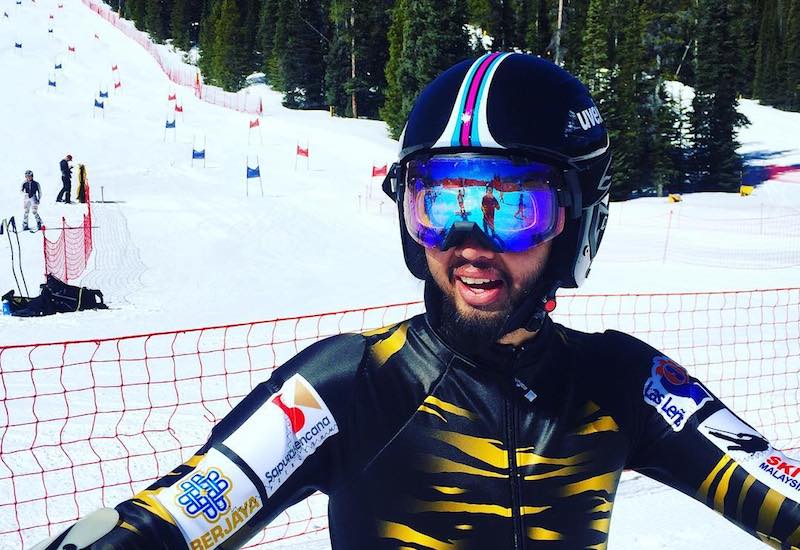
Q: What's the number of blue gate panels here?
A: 11